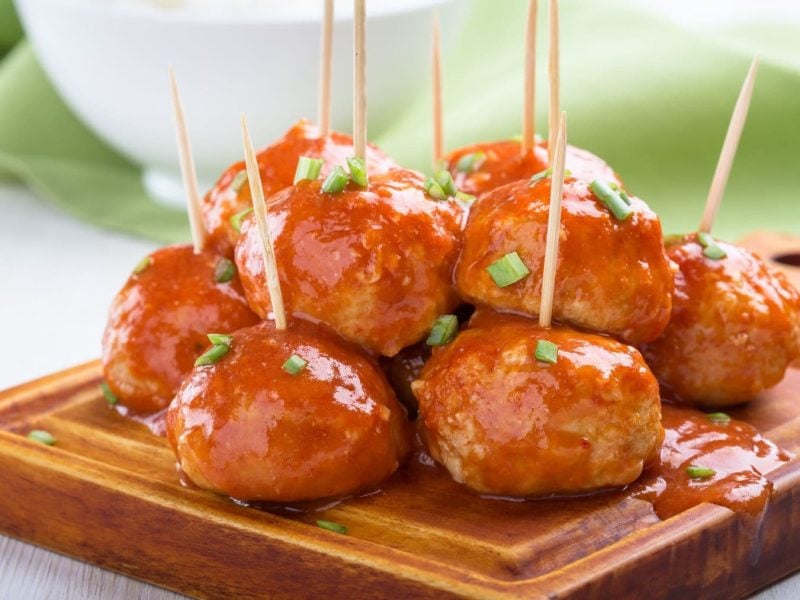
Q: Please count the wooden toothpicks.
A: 9